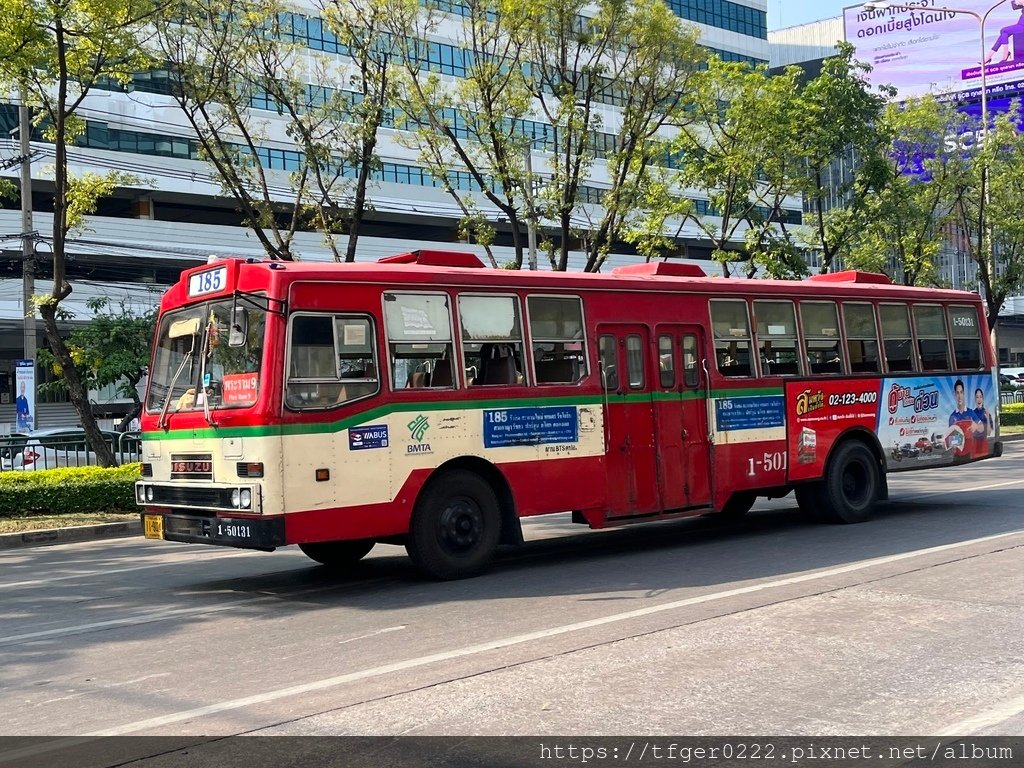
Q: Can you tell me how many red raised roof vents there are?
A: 3